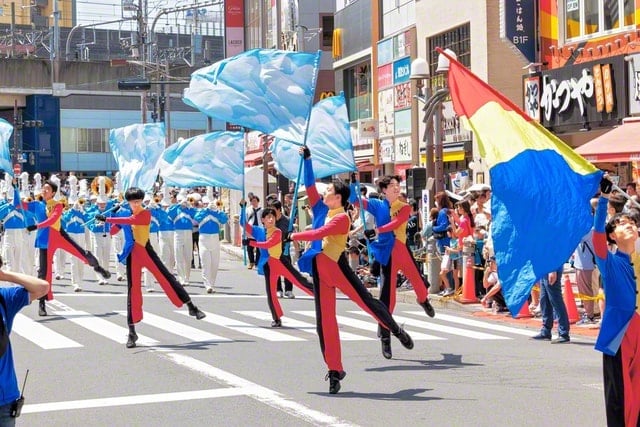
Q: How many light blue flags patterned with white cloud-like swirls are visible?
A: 5